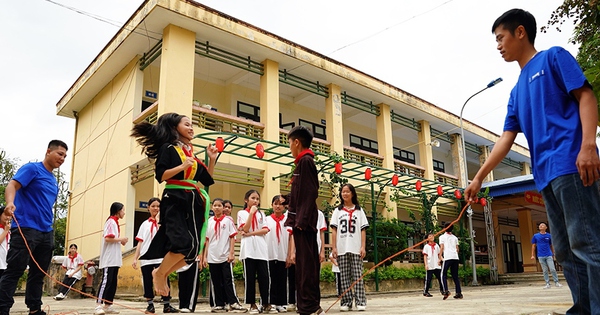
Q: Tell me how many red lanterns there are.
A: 10